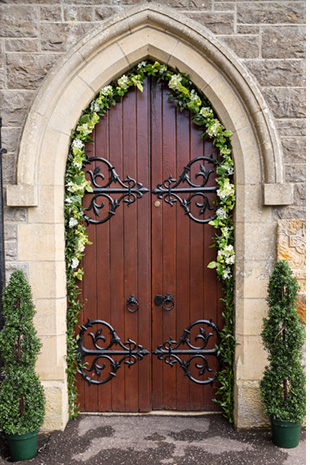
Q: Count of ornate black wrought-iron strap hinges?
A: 4